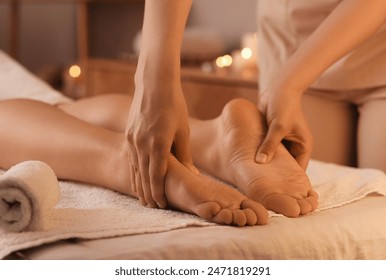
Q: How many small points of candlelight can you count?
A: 4